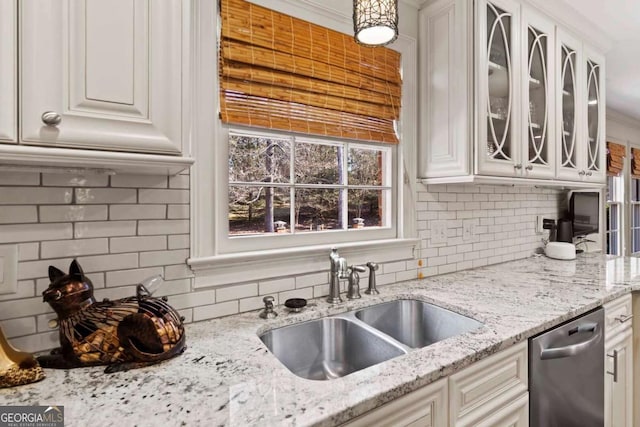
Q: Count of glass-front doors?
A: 4